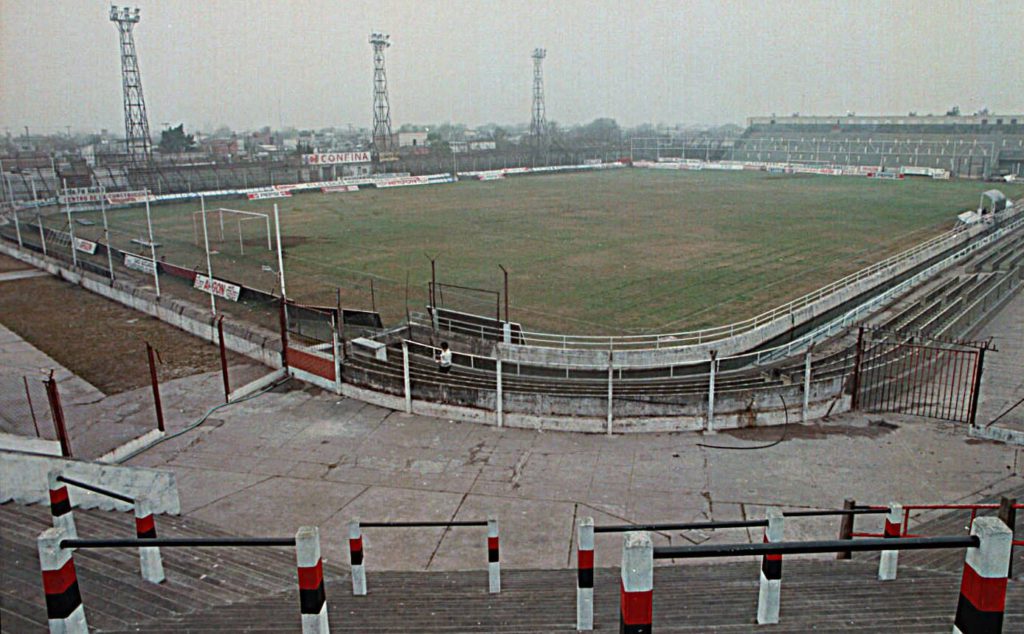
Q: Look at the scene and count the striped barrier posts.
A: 11